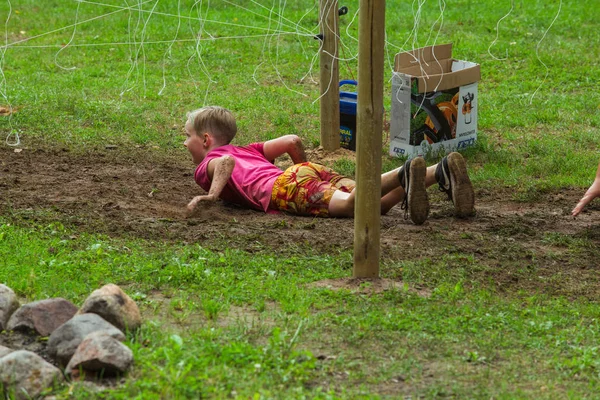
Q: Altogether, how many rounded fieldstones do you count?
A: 7